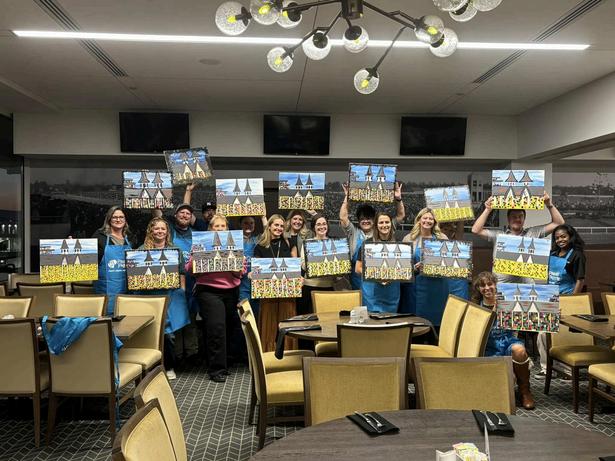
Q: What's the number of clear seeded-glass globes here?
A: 12